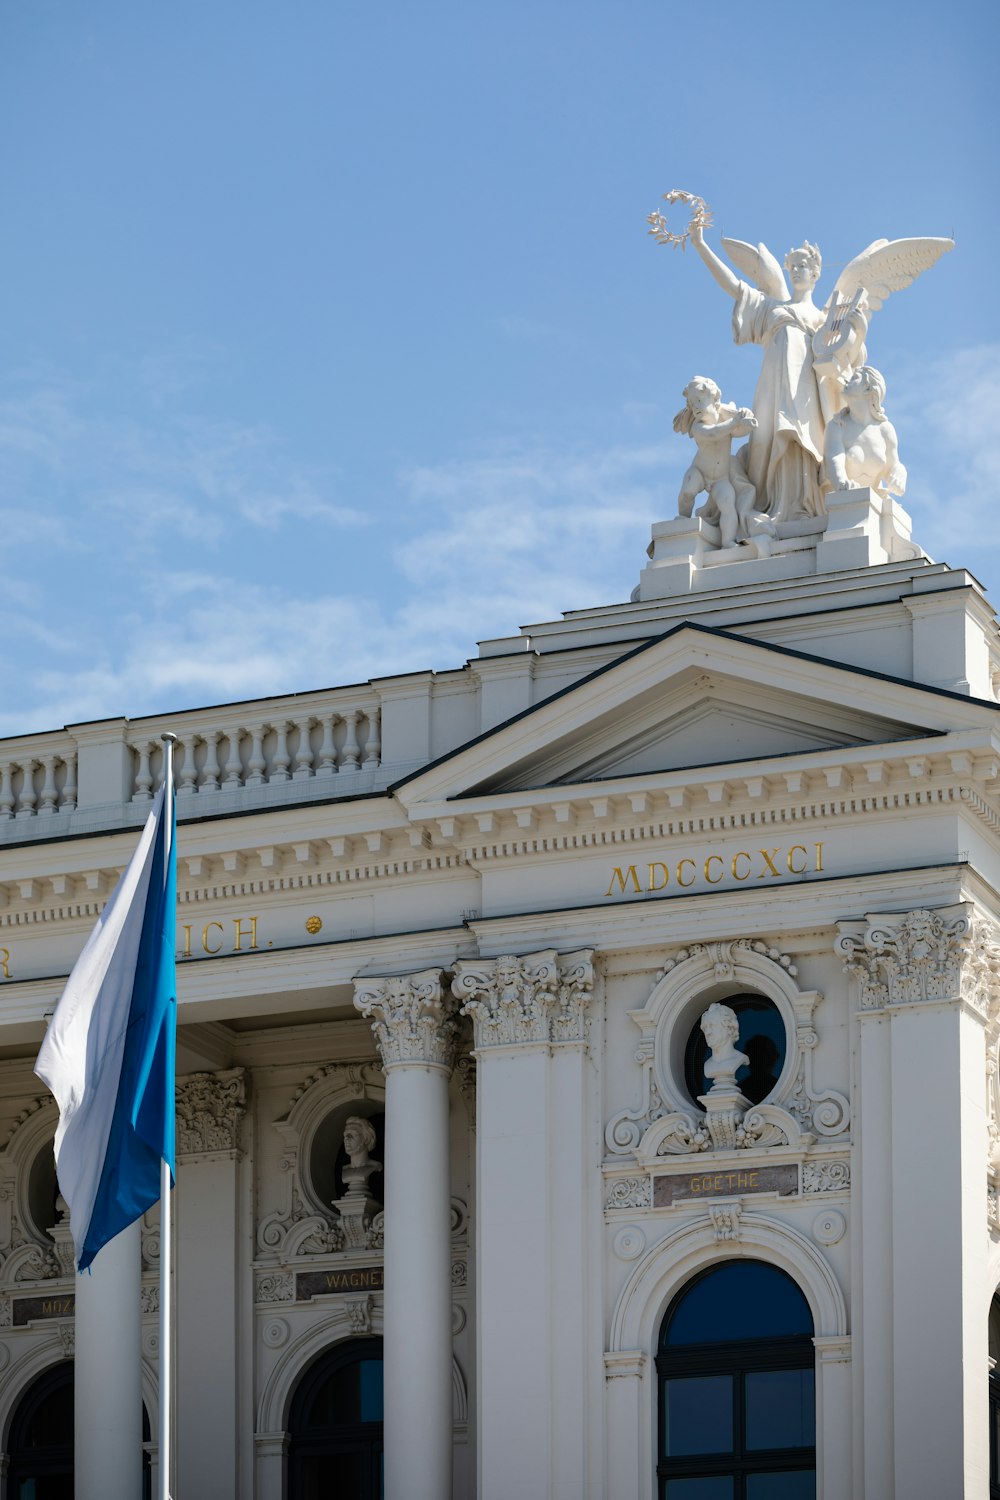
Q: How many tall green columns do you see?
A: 0